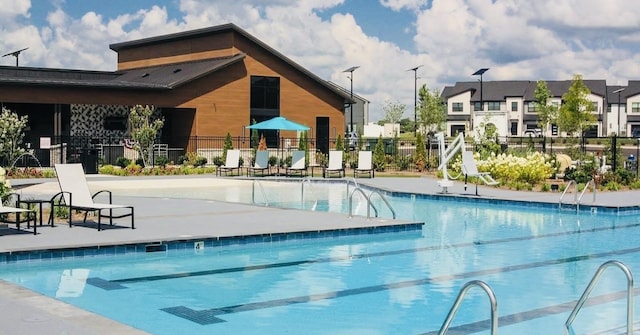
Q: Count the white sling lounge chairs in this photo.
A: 7